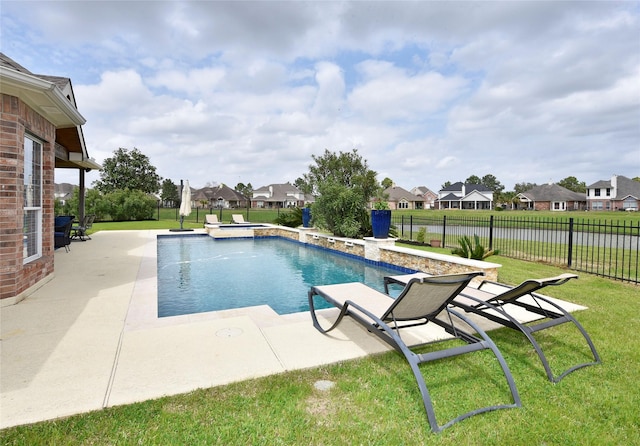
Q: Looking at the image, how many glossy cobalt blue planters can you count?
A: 2